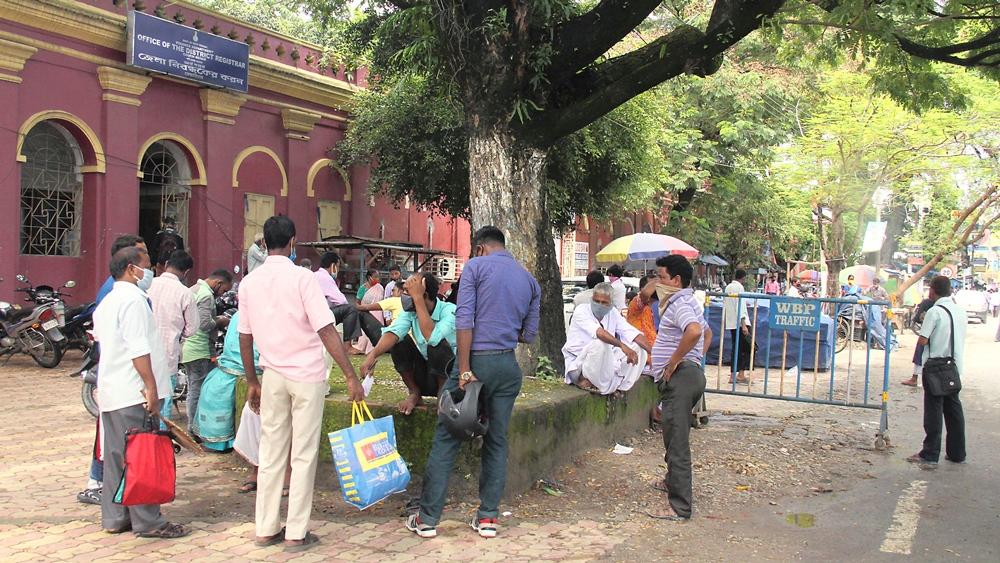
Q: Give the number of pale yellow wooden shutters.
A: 2